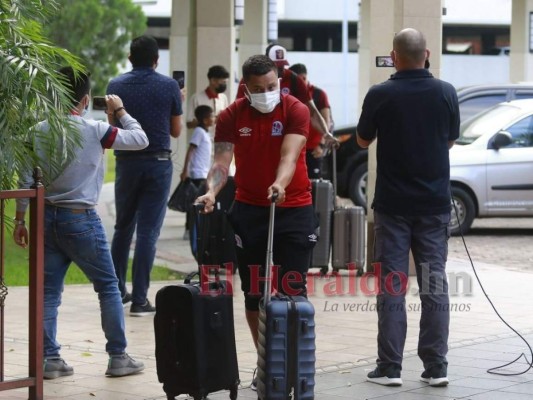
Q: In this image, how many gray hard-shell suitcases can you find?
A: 2